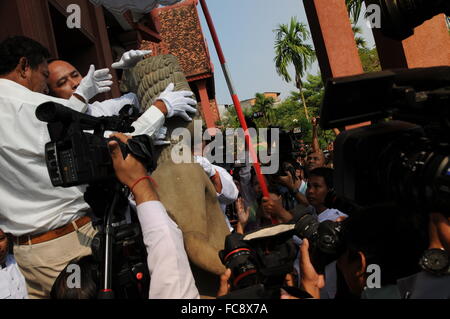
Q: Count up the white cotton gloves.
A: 5